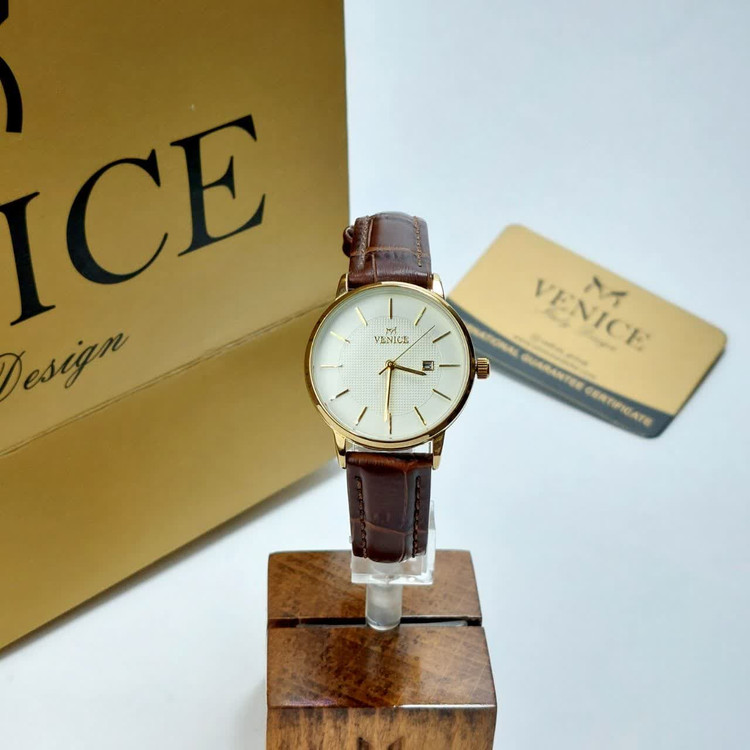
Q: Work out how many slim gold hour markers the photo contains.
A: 12